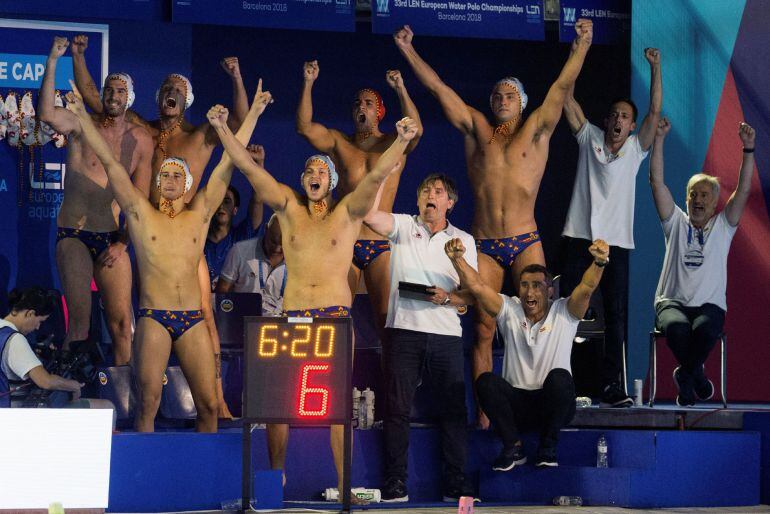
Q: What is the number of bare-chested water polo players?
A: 6